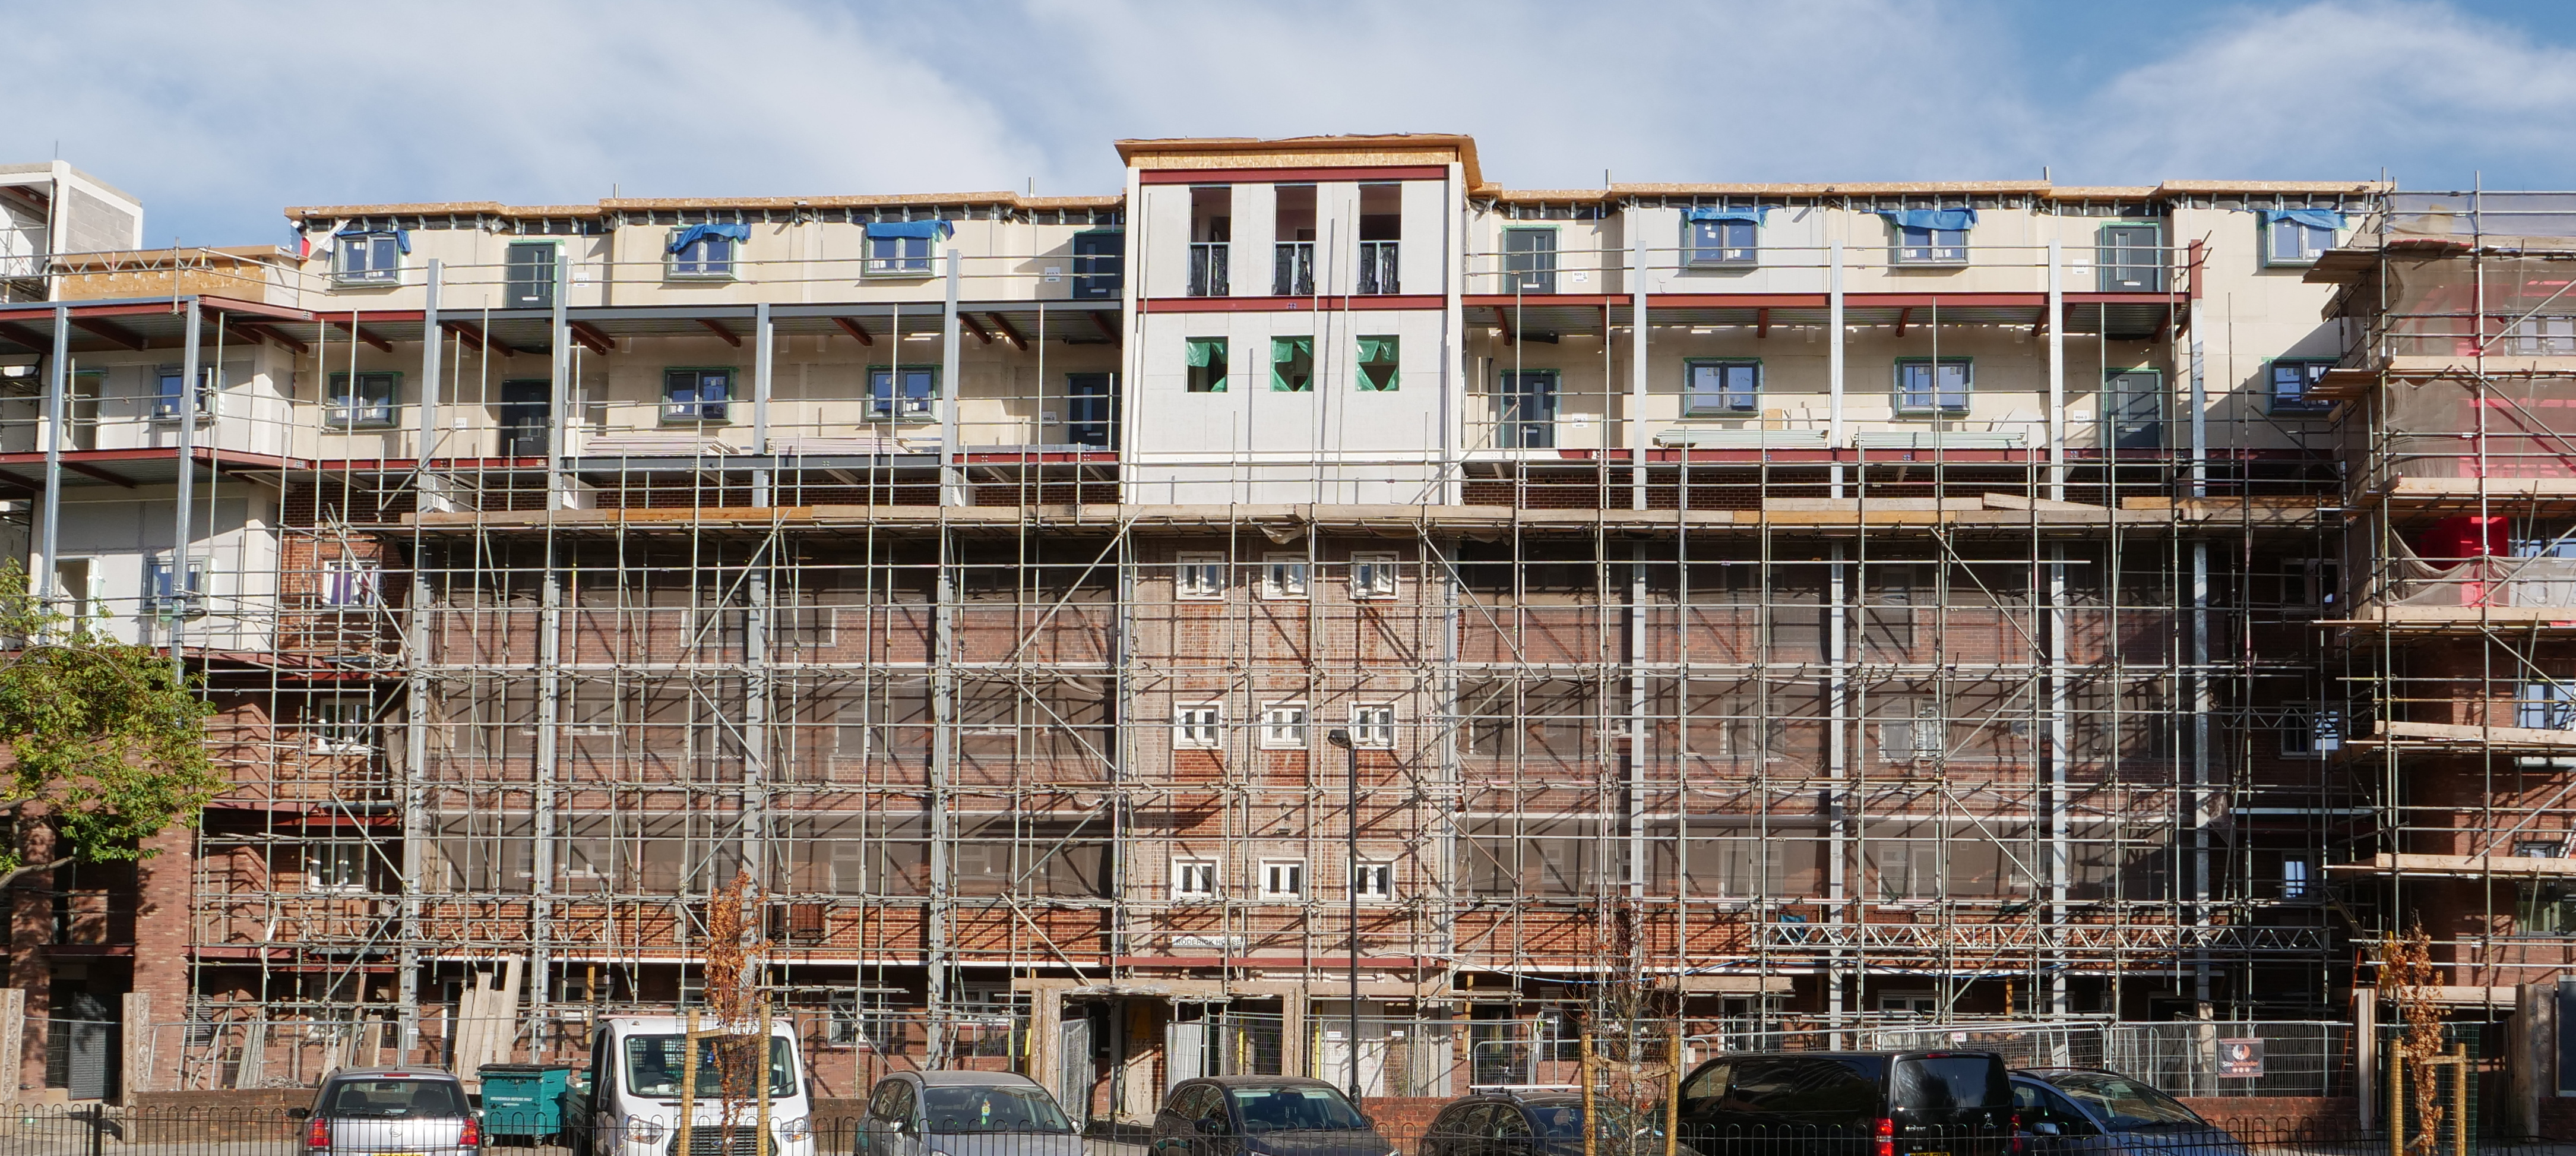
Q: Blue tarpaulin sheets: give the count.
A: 6